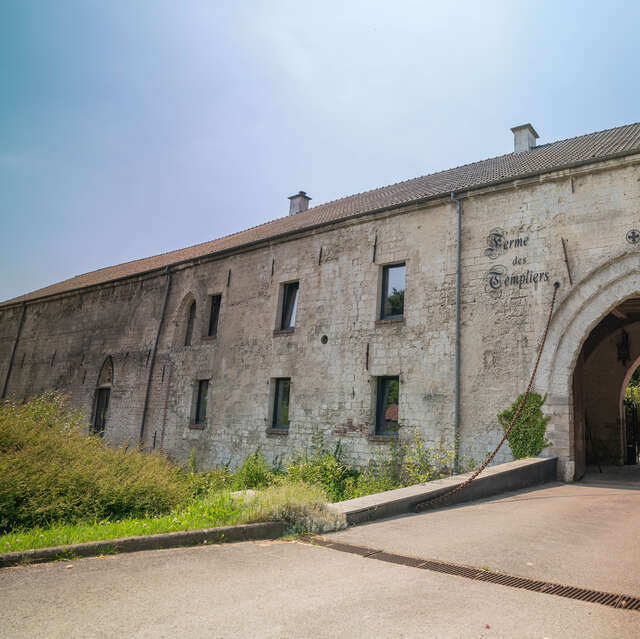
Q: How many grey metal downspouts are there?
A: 3